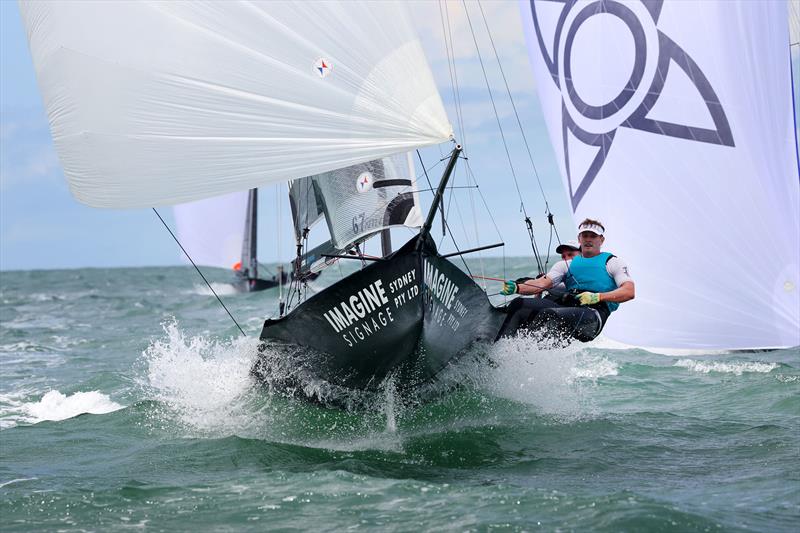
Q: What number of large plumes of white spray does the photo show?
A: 2